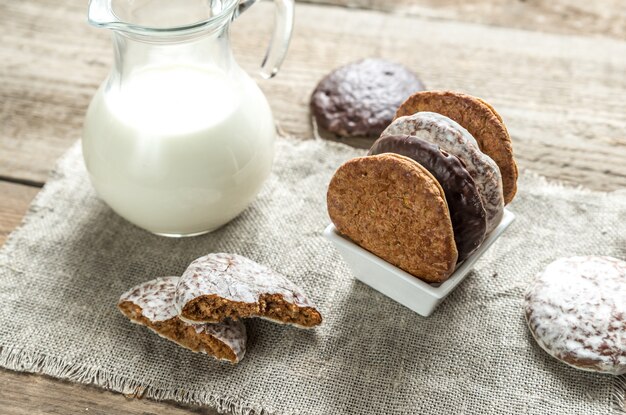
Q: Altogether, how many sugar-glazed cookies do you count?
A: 3